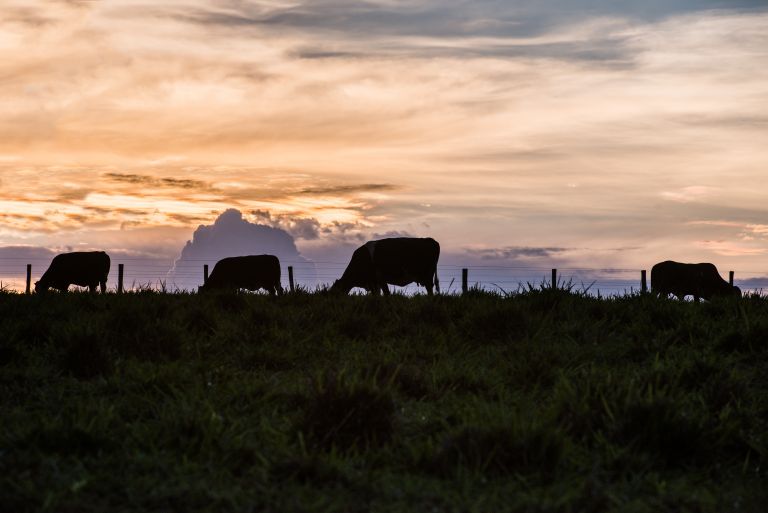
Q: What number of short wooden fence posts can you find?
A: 8